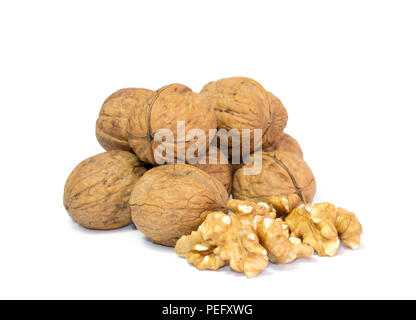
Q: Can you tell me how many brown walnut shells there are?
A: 8